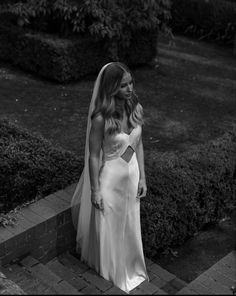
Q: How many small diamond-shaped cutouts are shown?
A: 1